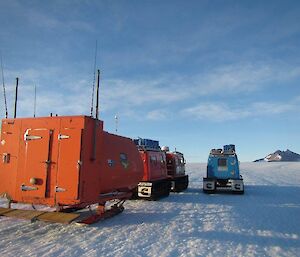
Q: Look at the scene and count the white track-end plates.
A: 3